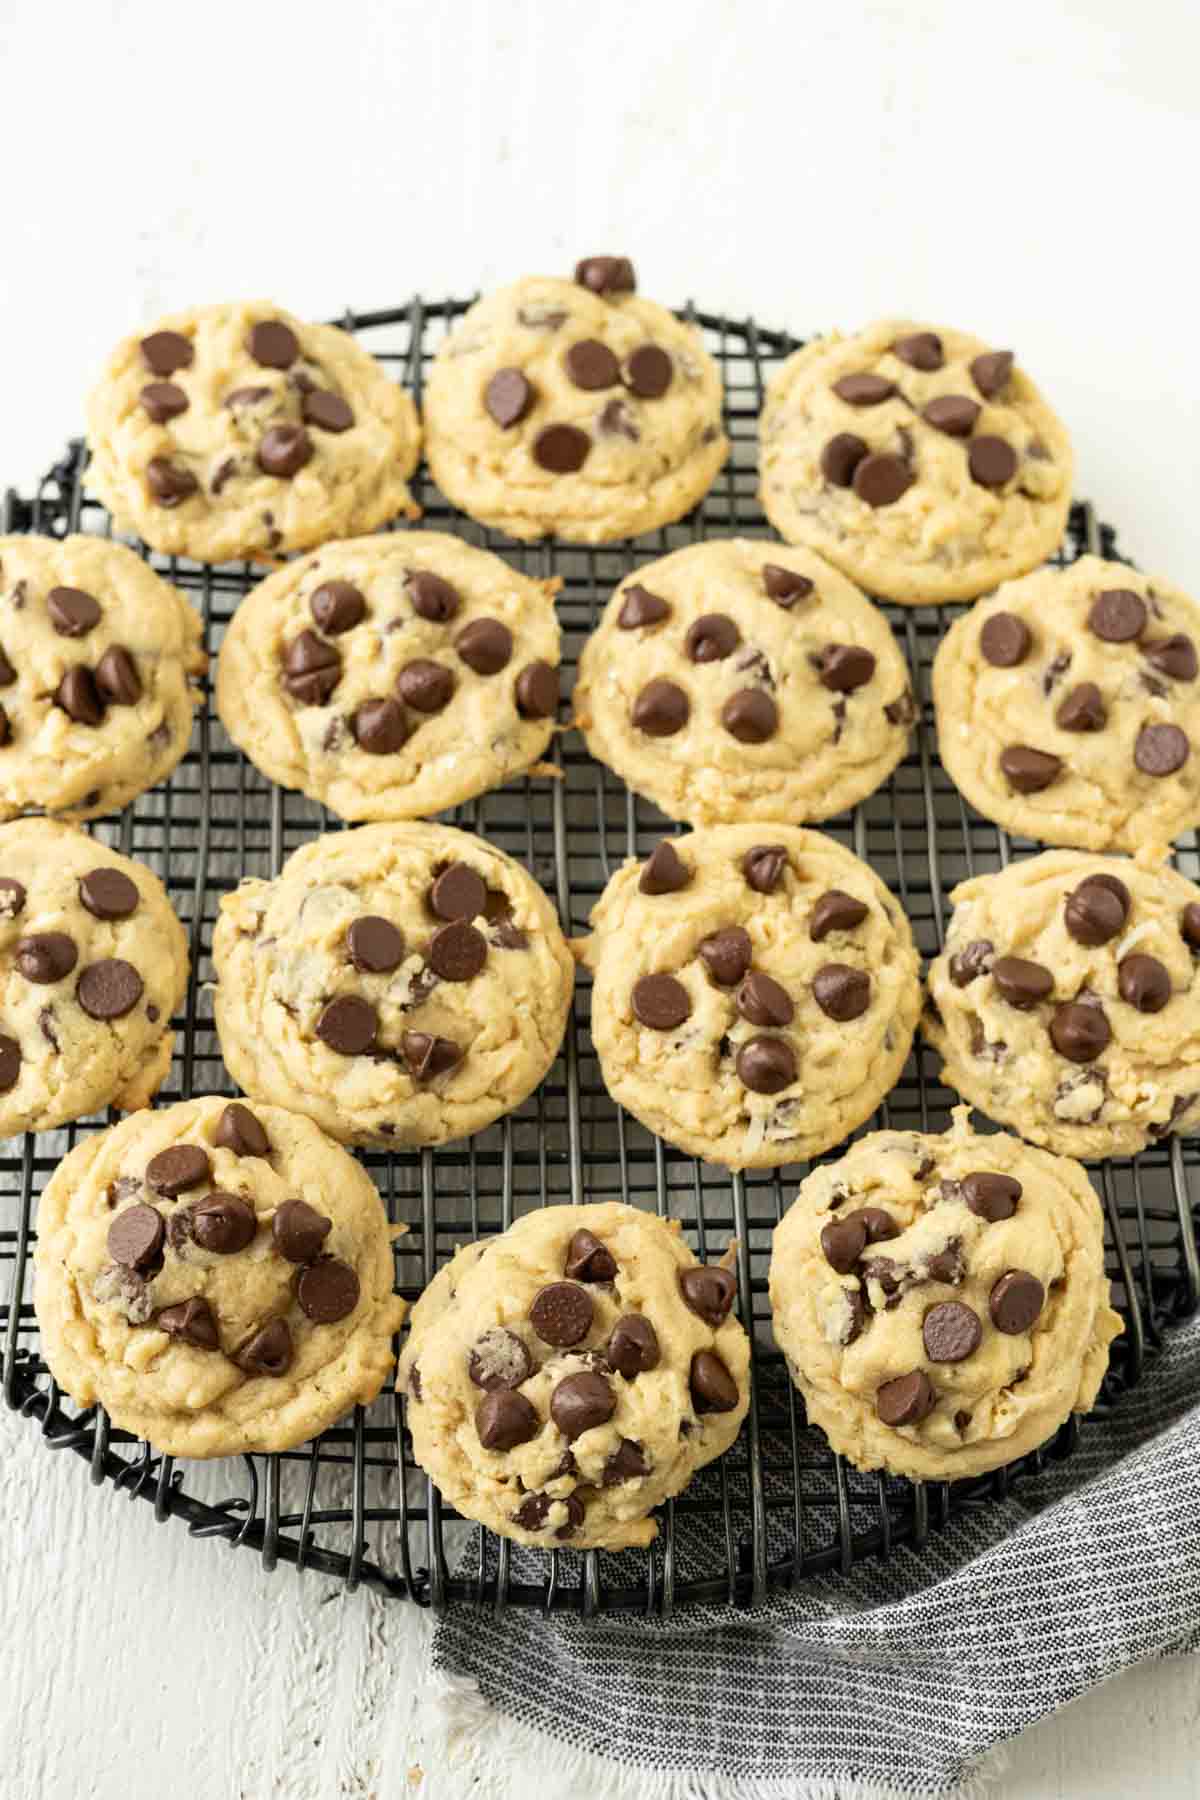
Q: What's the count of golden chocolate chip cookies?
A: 14